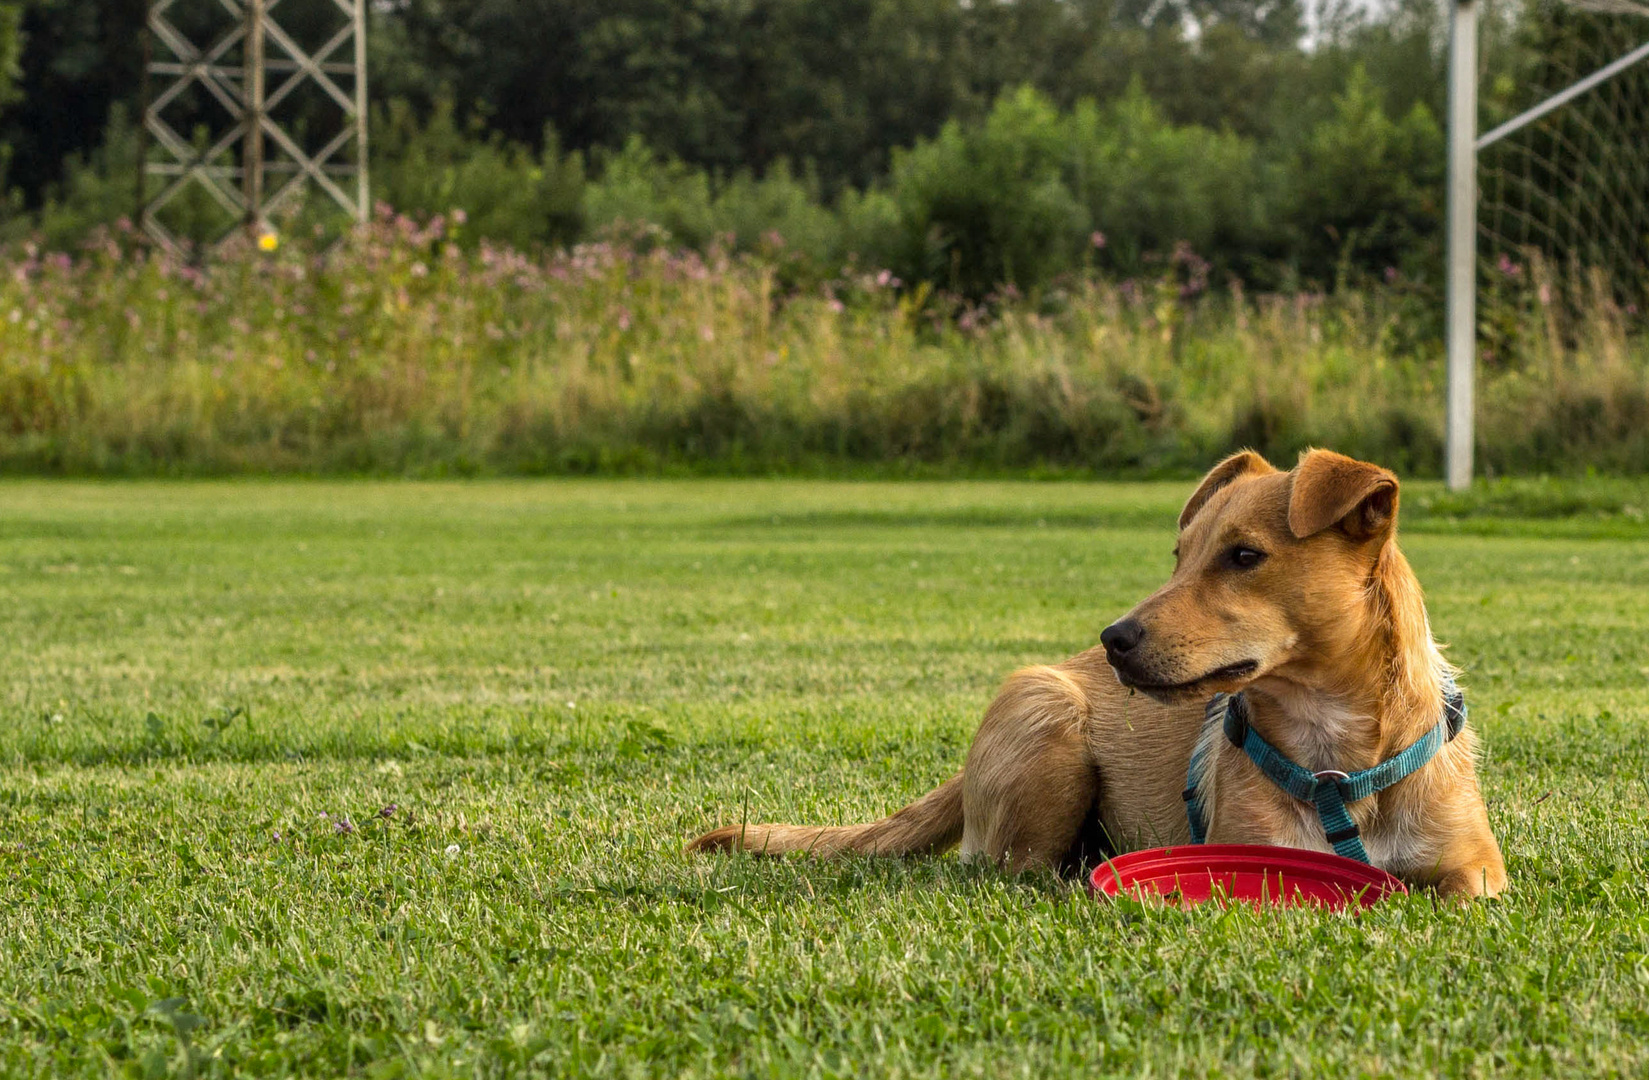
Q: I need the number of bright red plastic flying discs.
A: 1